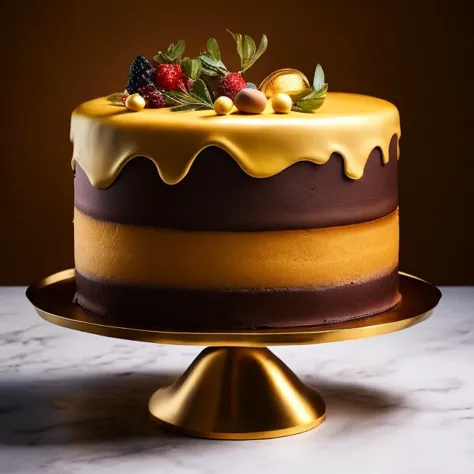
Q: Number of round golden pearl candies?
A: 3